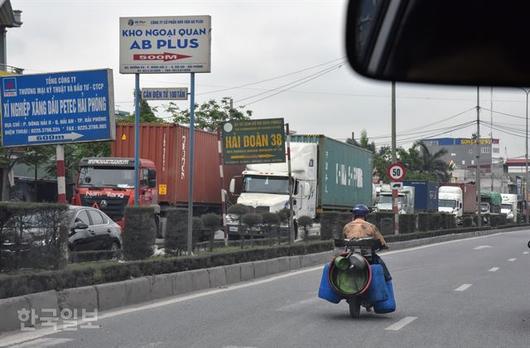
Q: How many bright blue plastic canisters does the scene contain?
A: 3